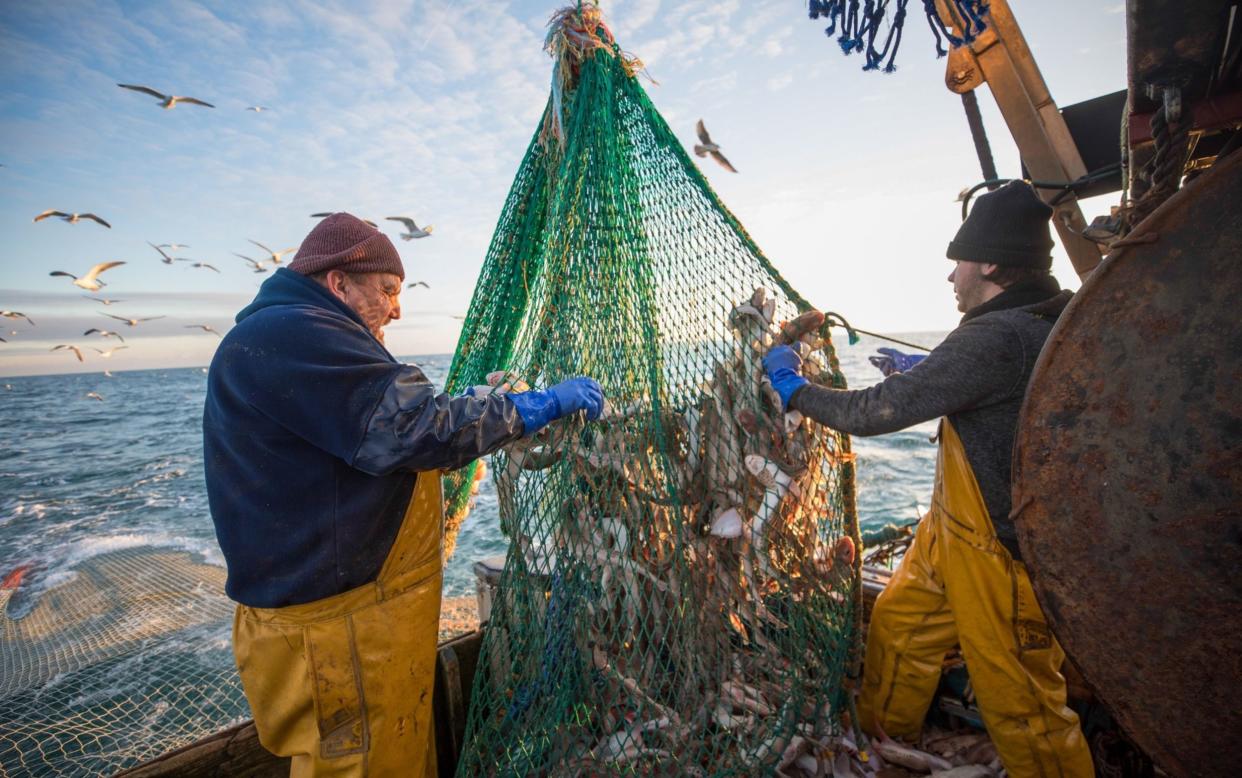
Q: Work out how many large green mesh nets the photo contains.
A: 1